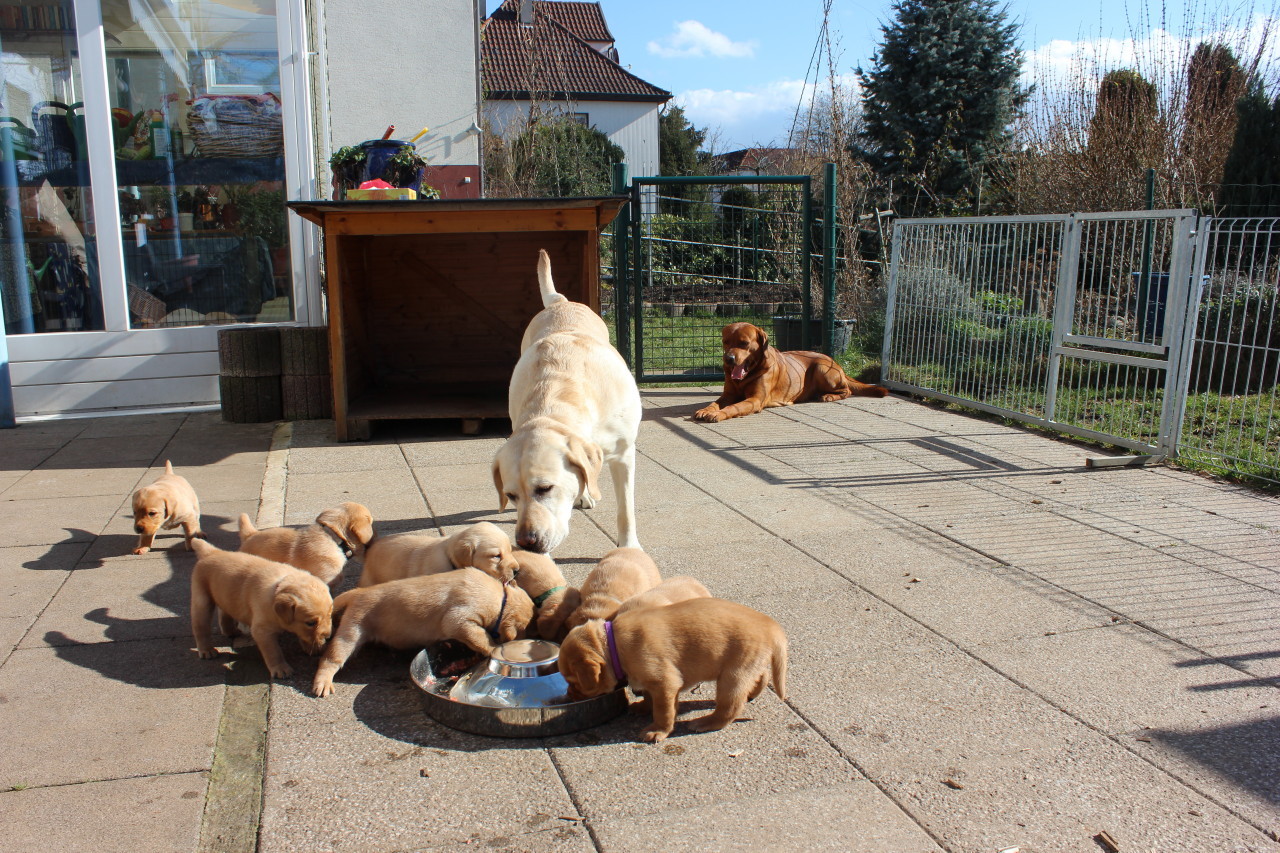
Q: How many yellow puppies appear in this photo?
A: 9